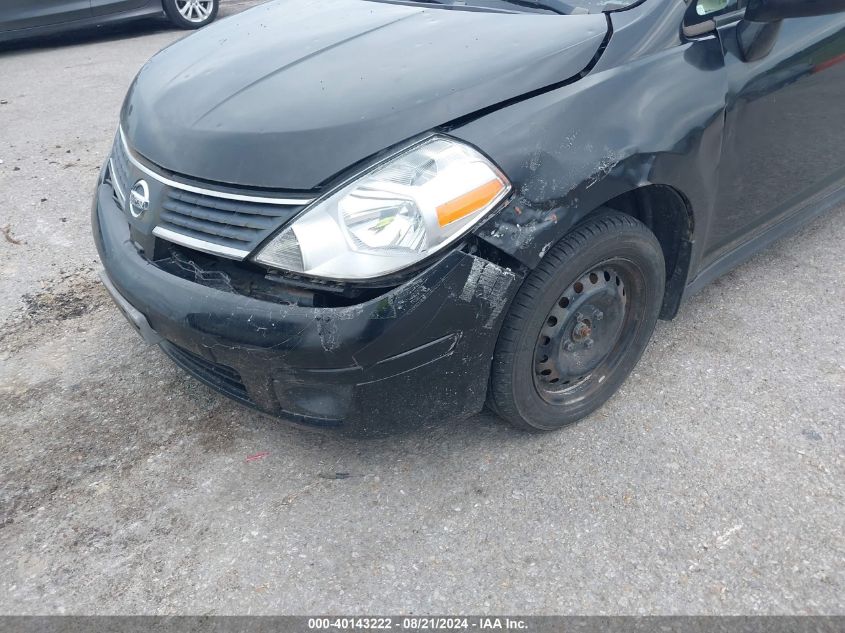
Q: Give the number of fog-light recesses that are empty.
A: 1